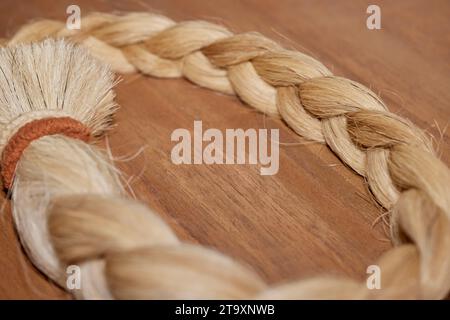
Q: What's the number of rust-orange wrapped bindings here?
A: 1